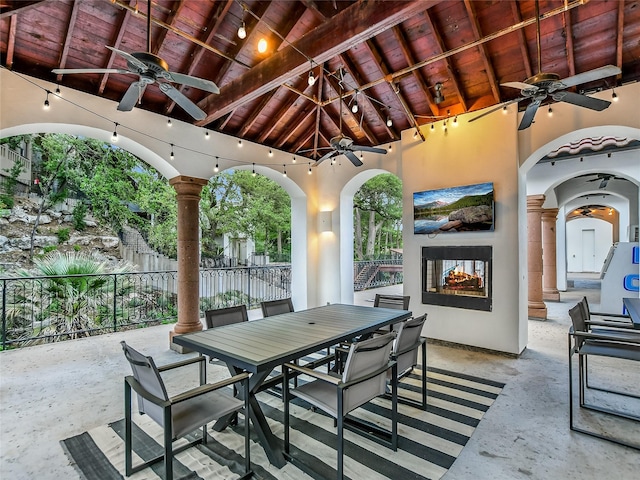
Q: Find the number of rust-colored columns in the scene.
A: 3